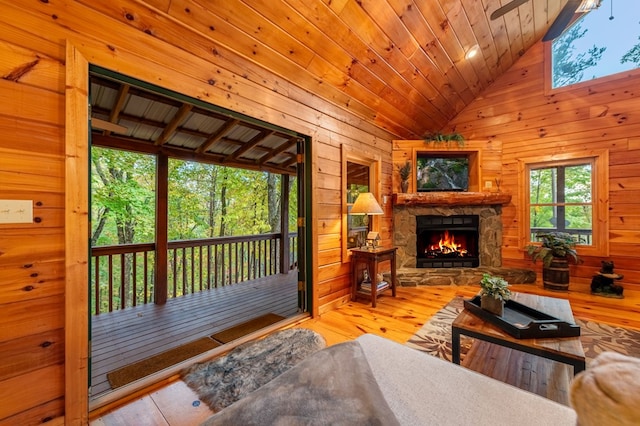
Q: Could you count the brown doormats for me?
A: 2